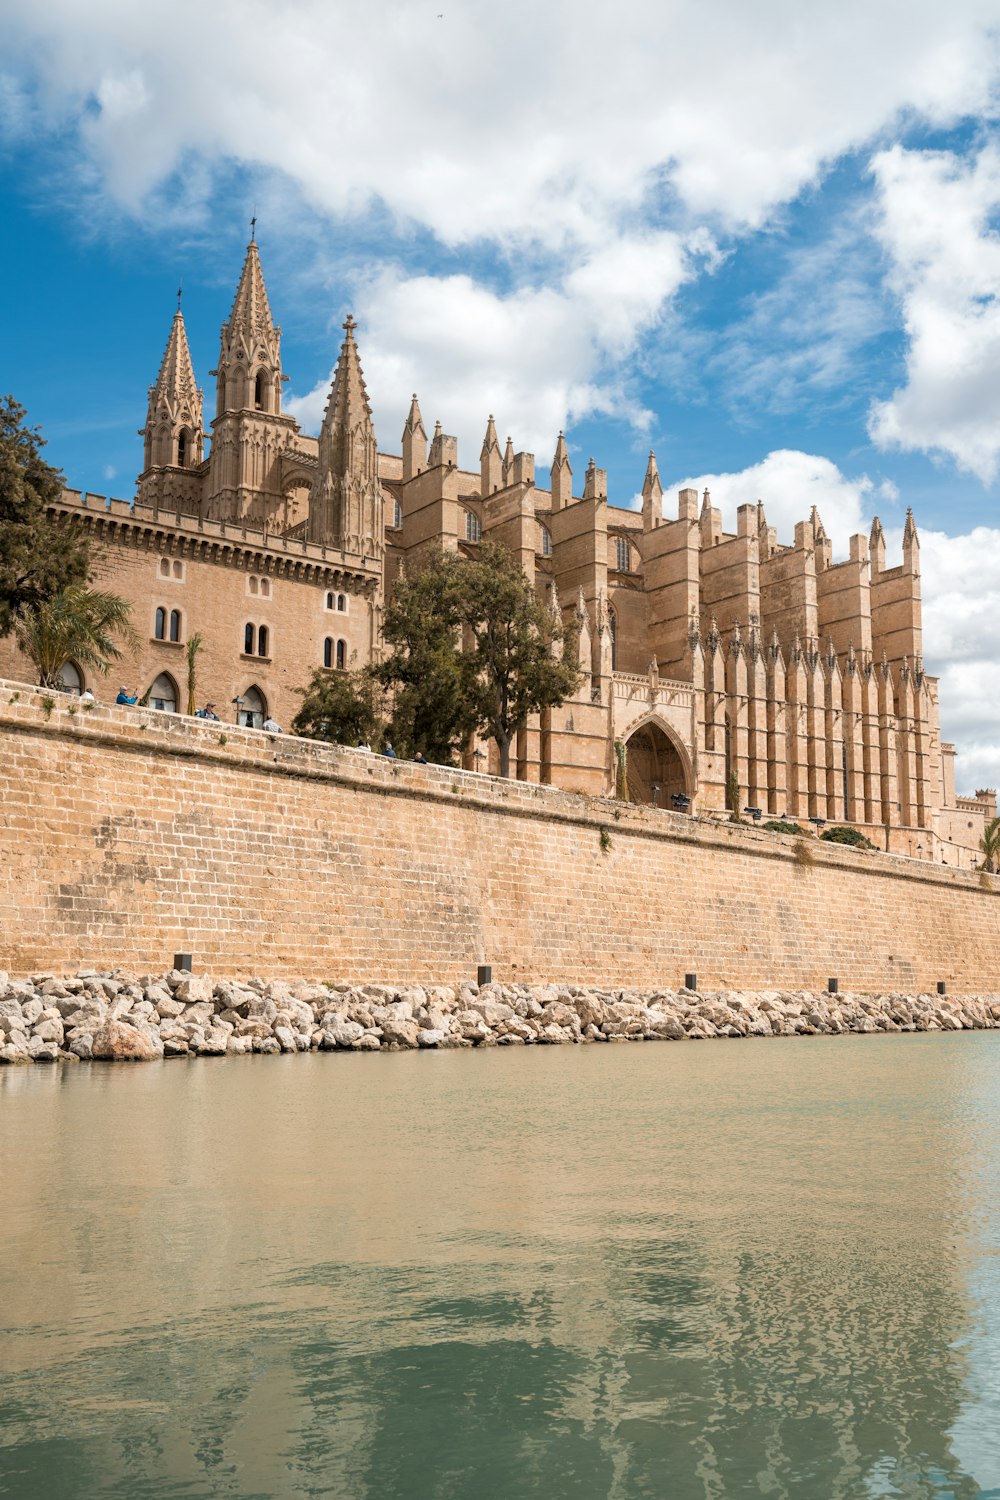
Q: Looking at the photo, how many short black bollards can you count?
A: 5